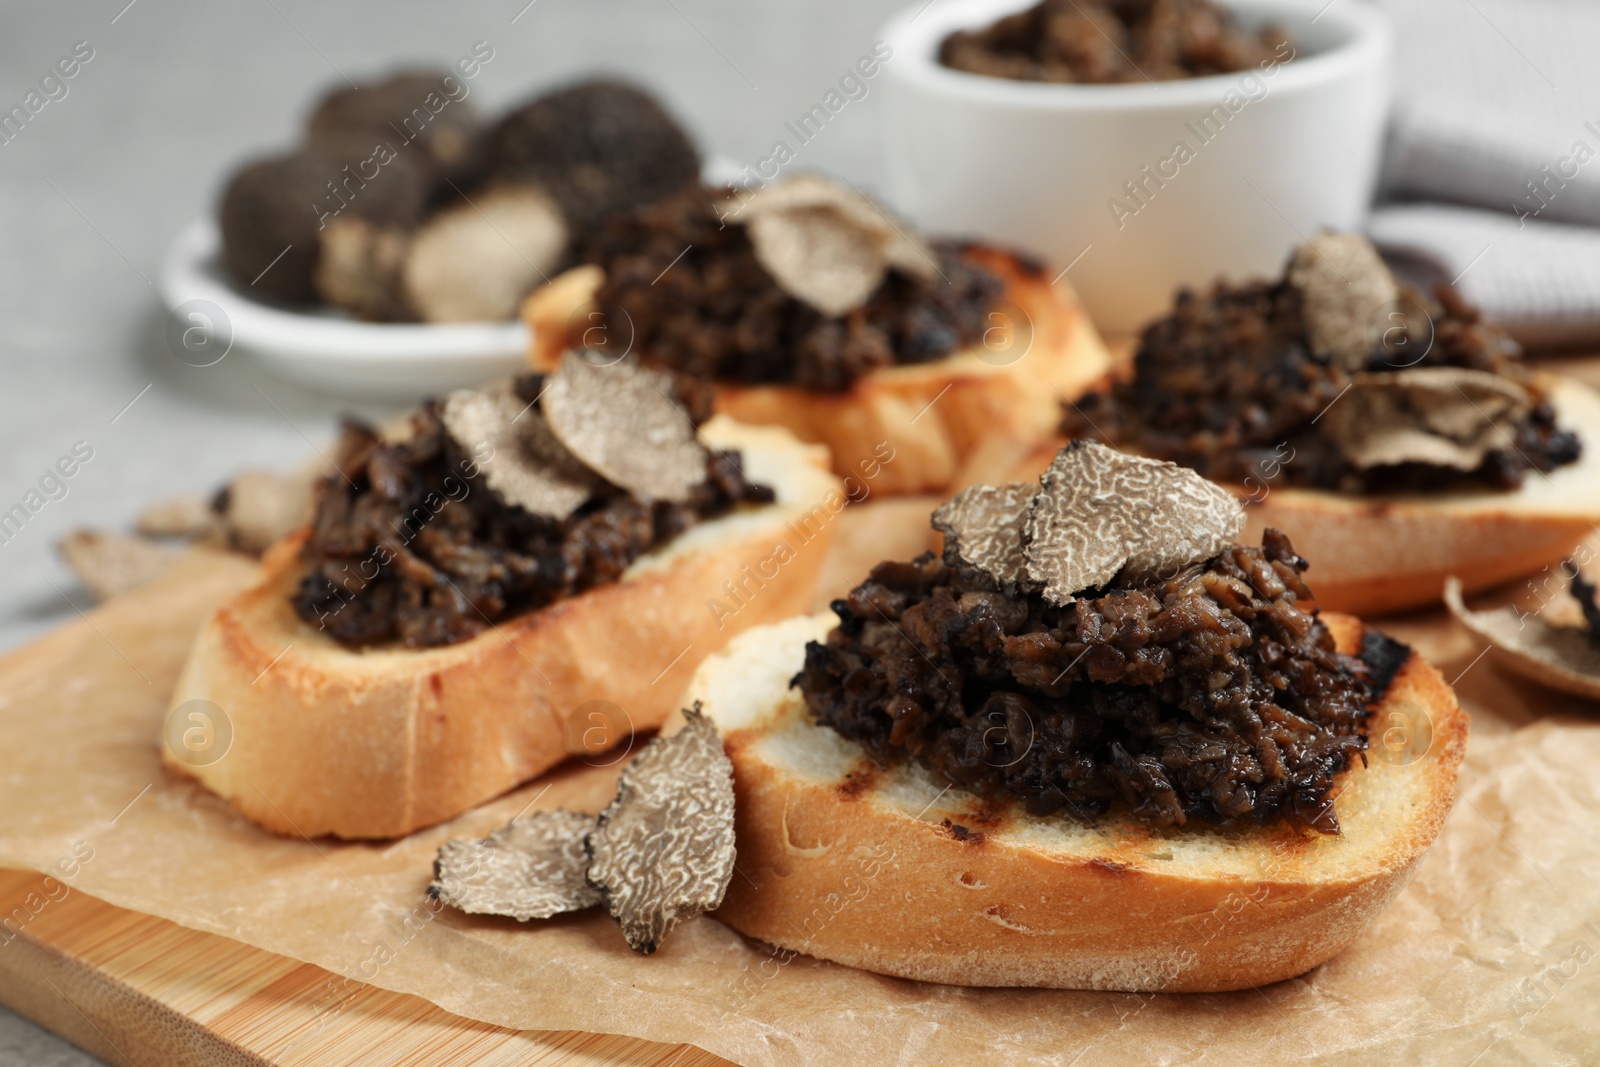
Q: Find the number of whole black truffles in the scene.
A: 3